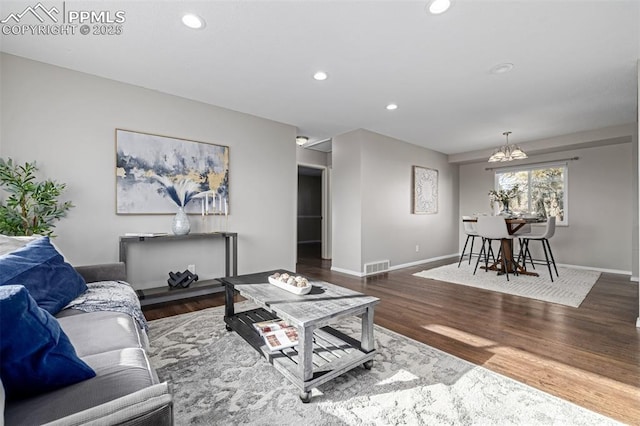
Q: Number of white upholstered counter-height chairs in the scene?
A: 4